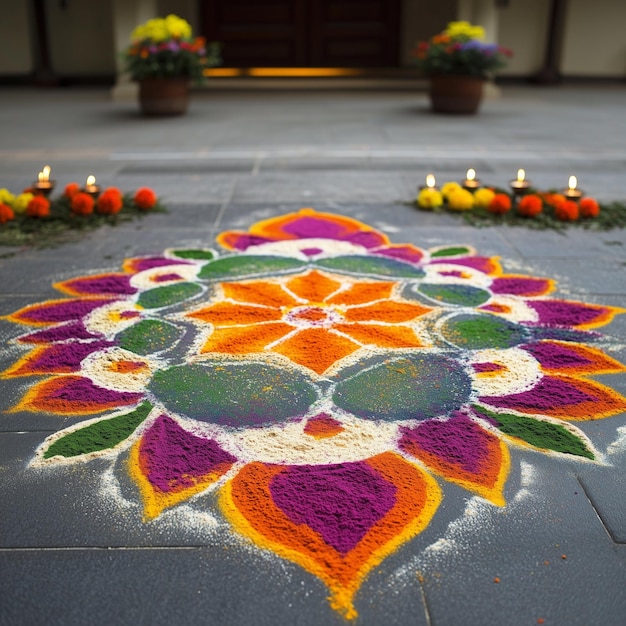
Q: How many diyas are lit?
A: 6